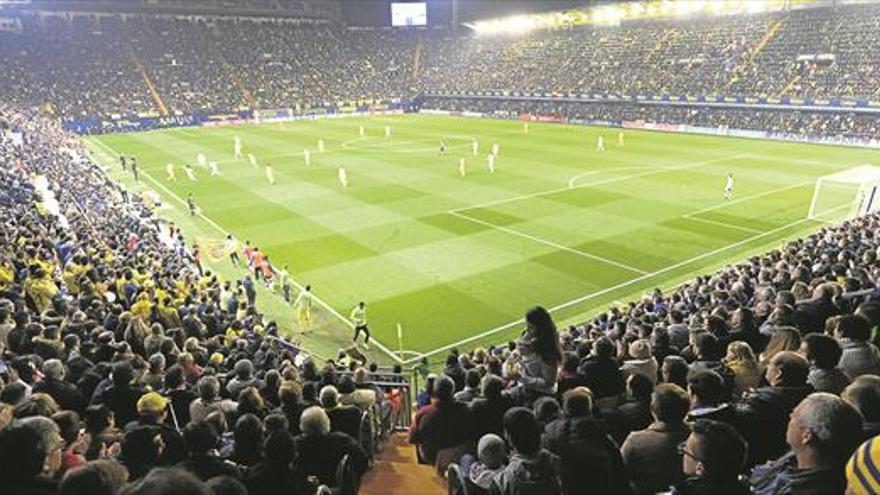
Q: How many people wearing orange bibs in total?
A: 3